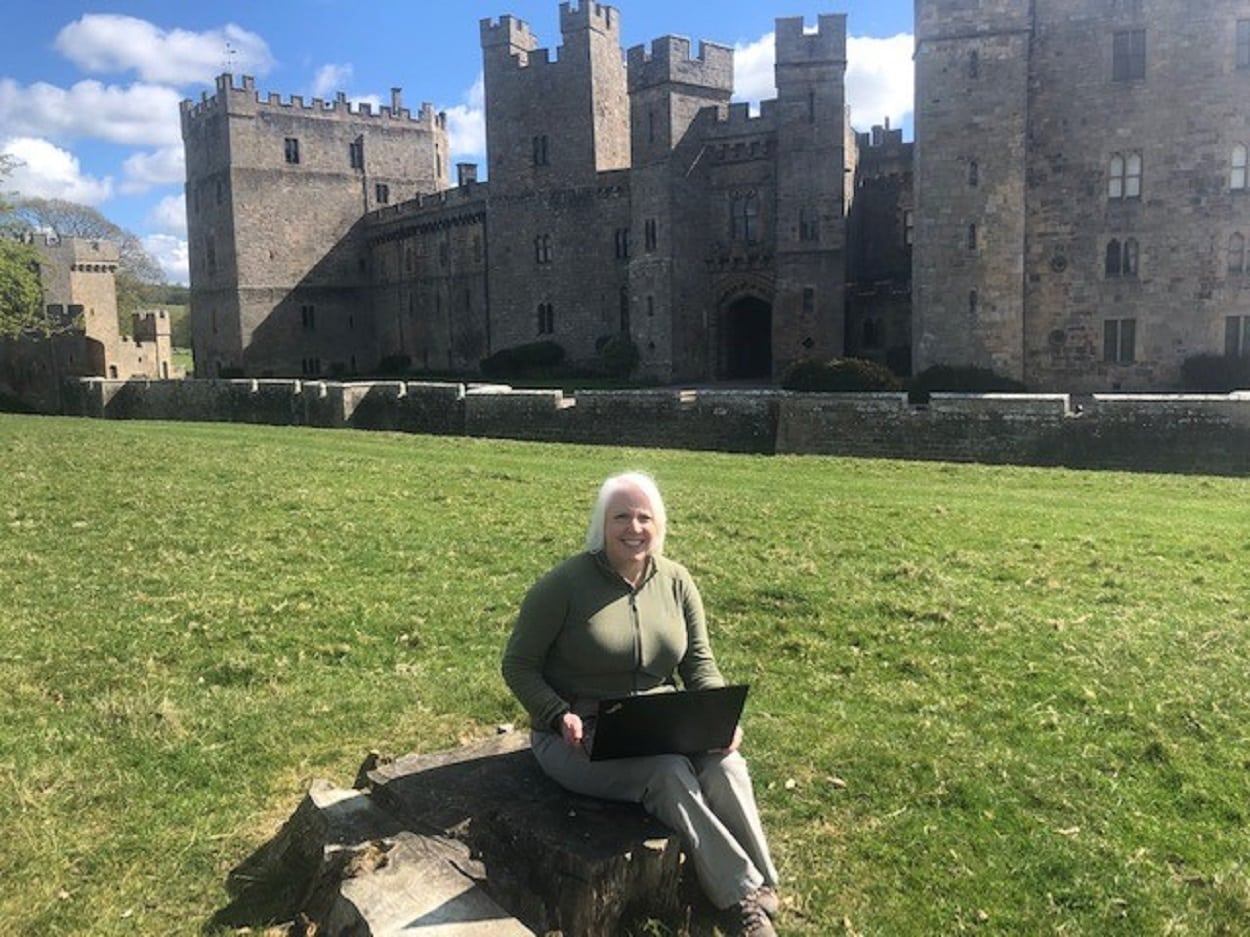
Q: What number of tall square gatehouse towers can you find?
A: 2